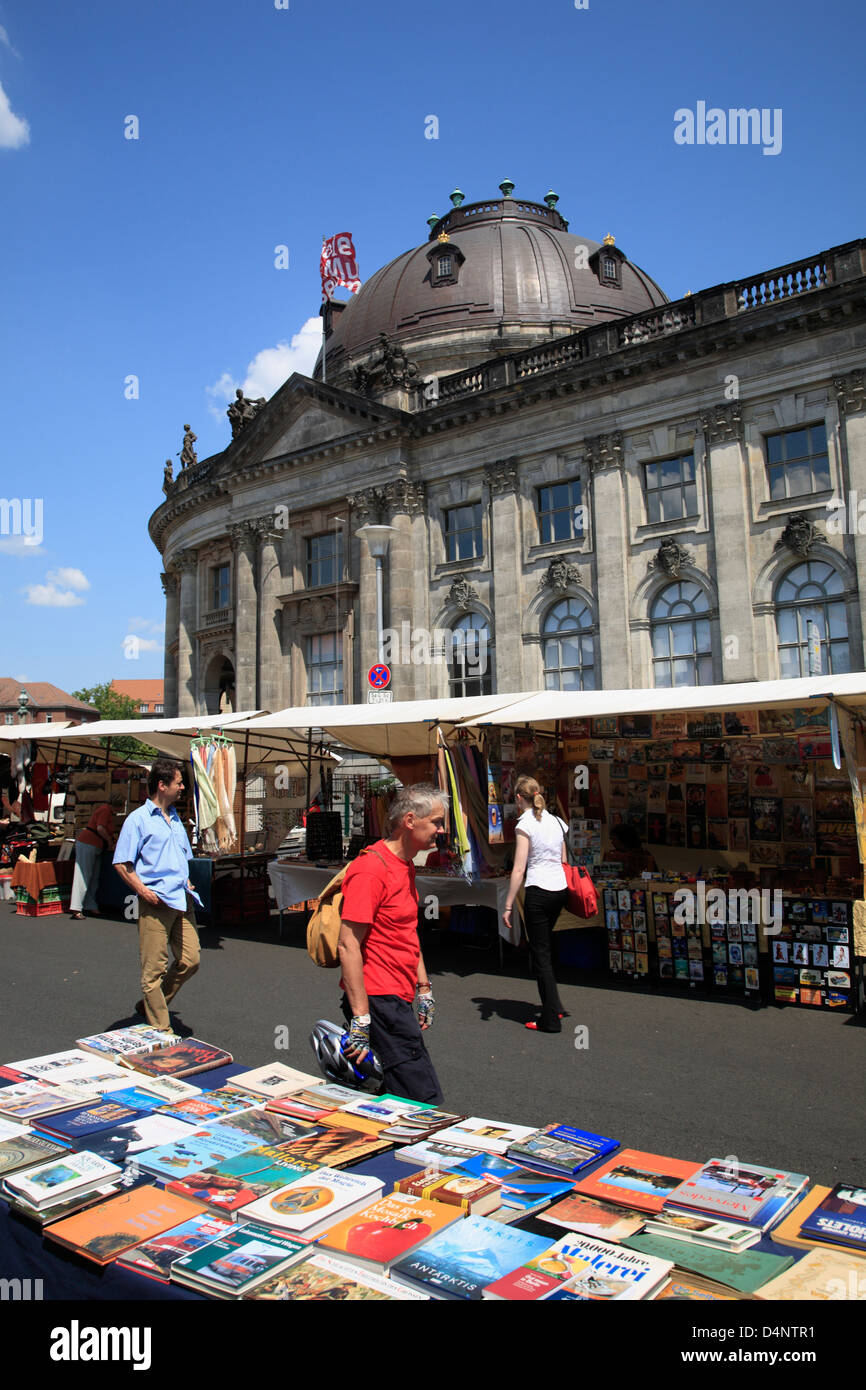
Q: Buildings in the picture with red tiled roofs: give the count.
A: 2